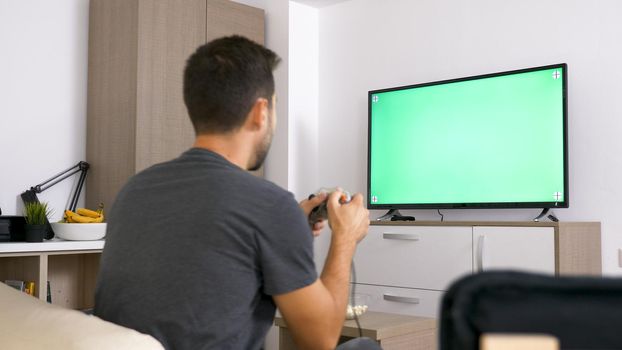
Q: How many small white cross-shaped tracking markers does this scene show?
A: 4